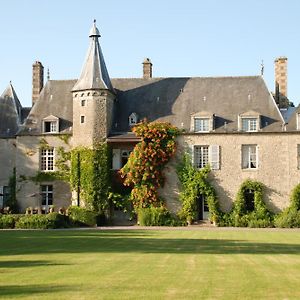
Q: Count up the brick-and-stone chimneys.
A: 3